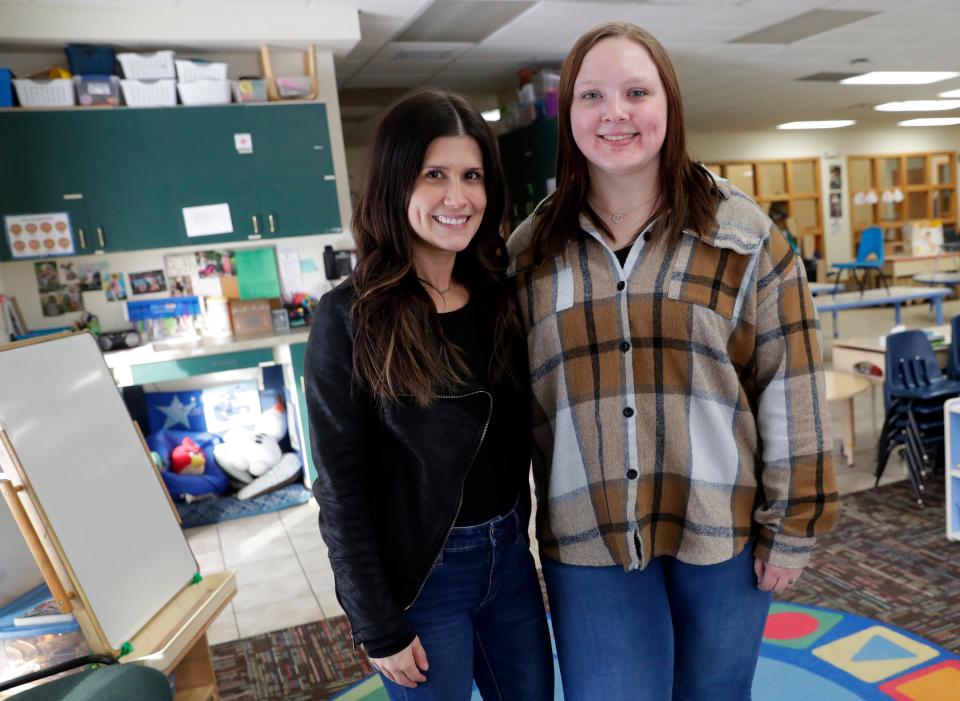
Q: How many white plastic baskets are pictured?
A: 5